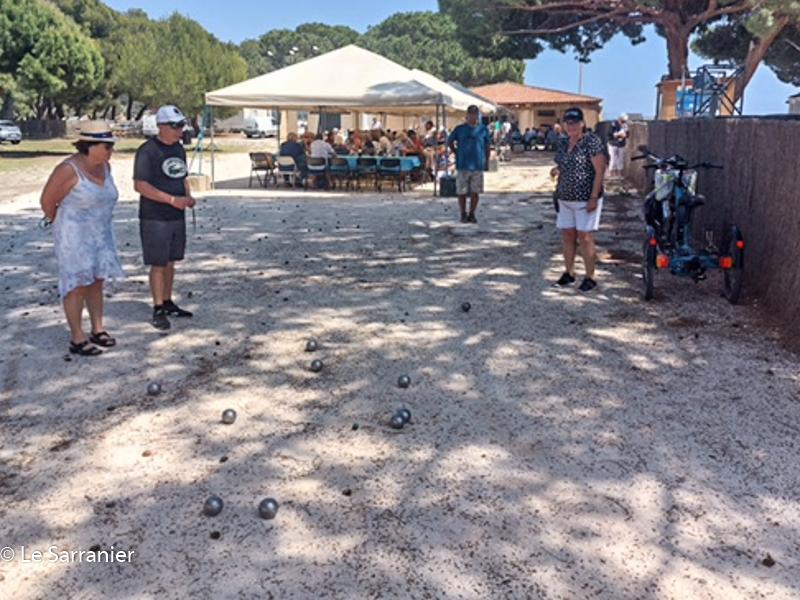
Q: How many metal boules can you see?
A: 10